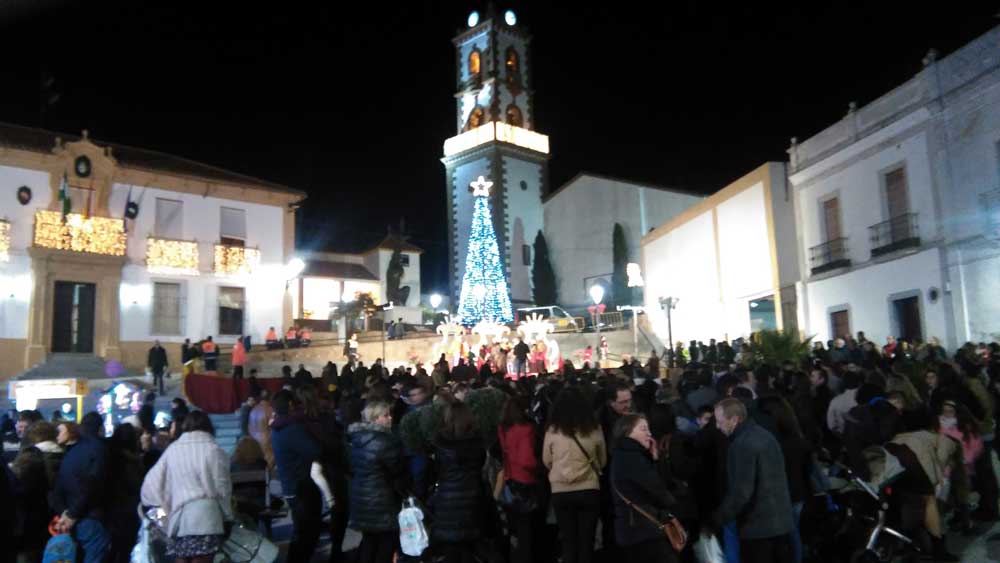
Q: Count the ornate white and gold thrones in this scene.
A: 3